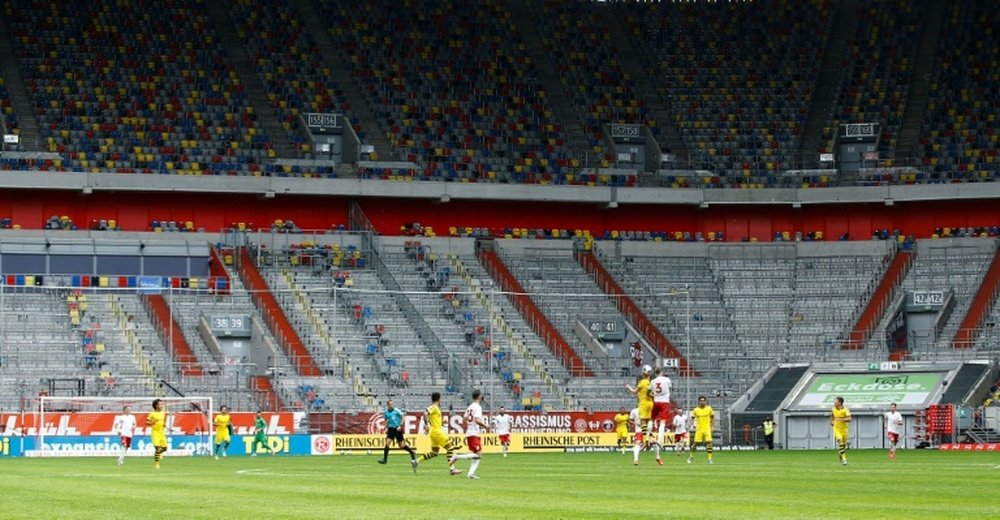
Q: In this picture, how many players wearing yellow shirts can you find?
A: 7